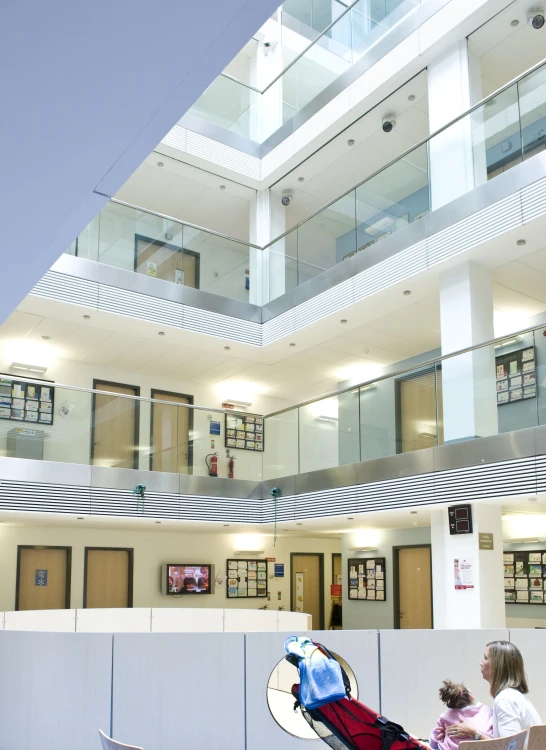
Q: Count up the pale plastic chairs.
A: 3